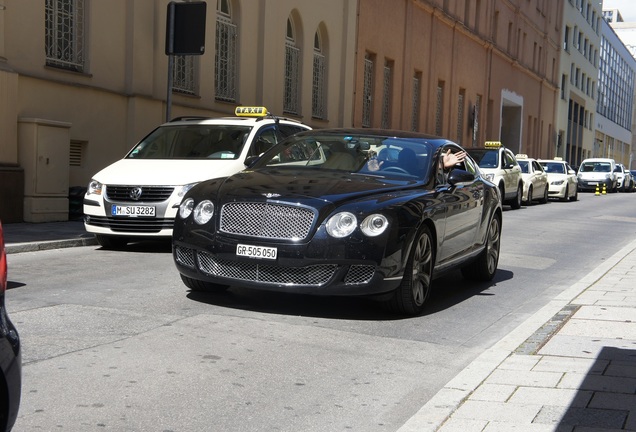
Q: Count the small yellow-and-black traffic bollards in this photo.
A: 2